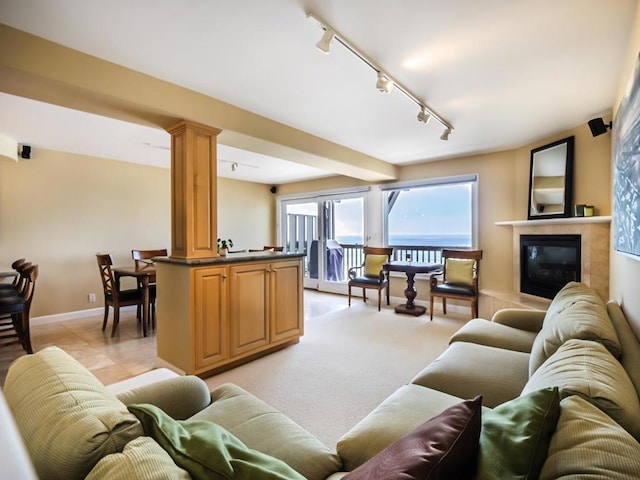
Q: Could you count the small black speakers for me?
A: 3